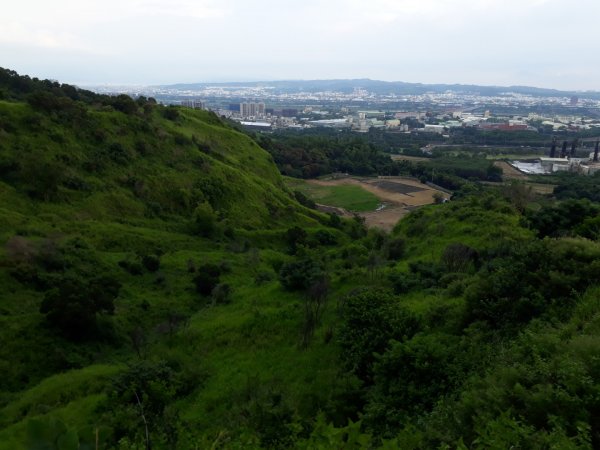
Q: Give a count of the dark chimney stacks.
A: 4